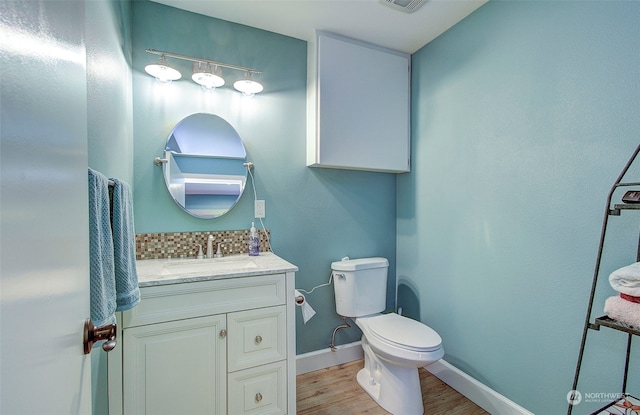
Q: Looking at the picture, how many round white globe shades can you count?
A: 3